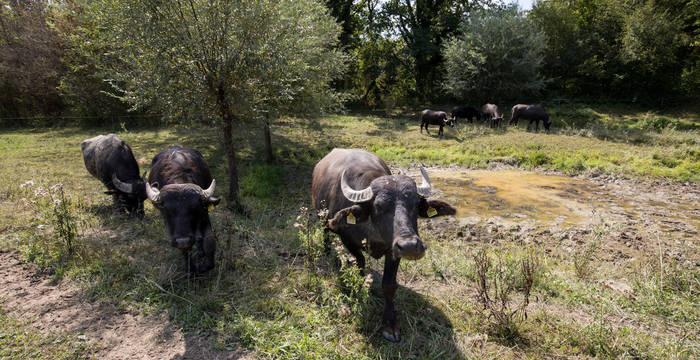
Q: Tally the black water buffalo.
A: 7